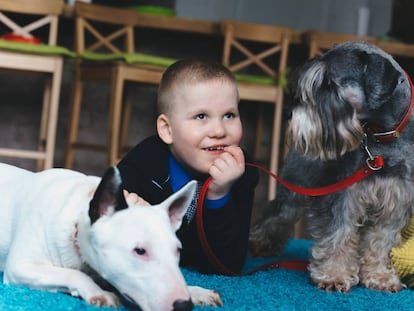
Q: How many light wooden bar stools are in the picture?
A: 4